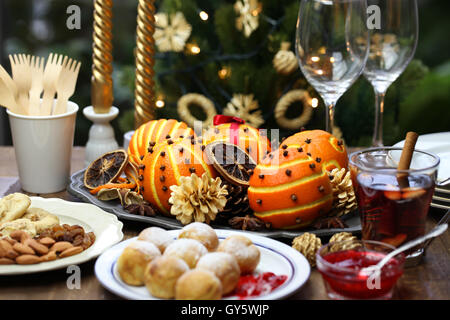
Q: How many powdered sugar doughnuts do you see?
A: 8